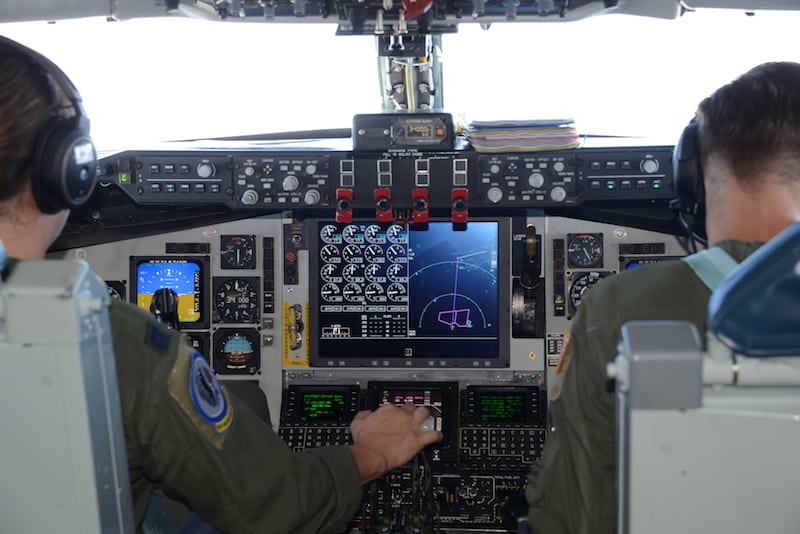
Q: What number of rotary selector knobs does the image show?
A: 12